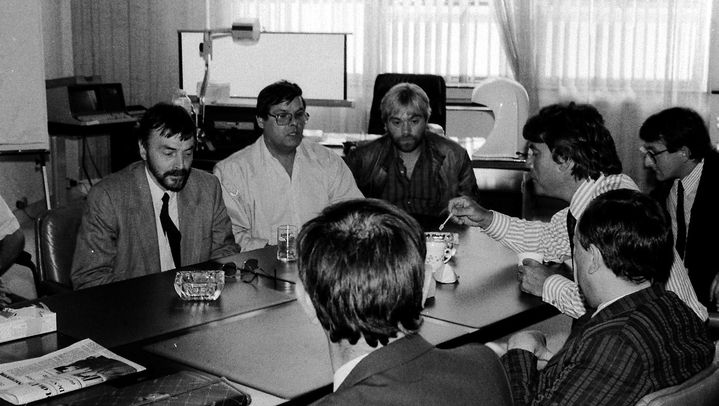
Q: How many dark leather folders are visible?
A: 1